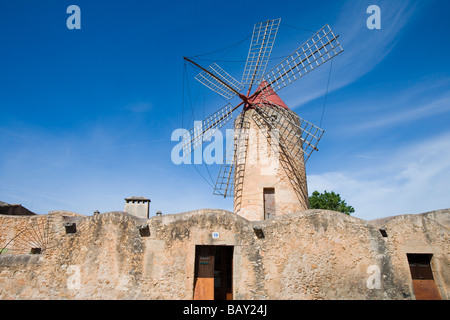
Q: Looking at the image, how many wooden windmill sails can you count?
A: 6